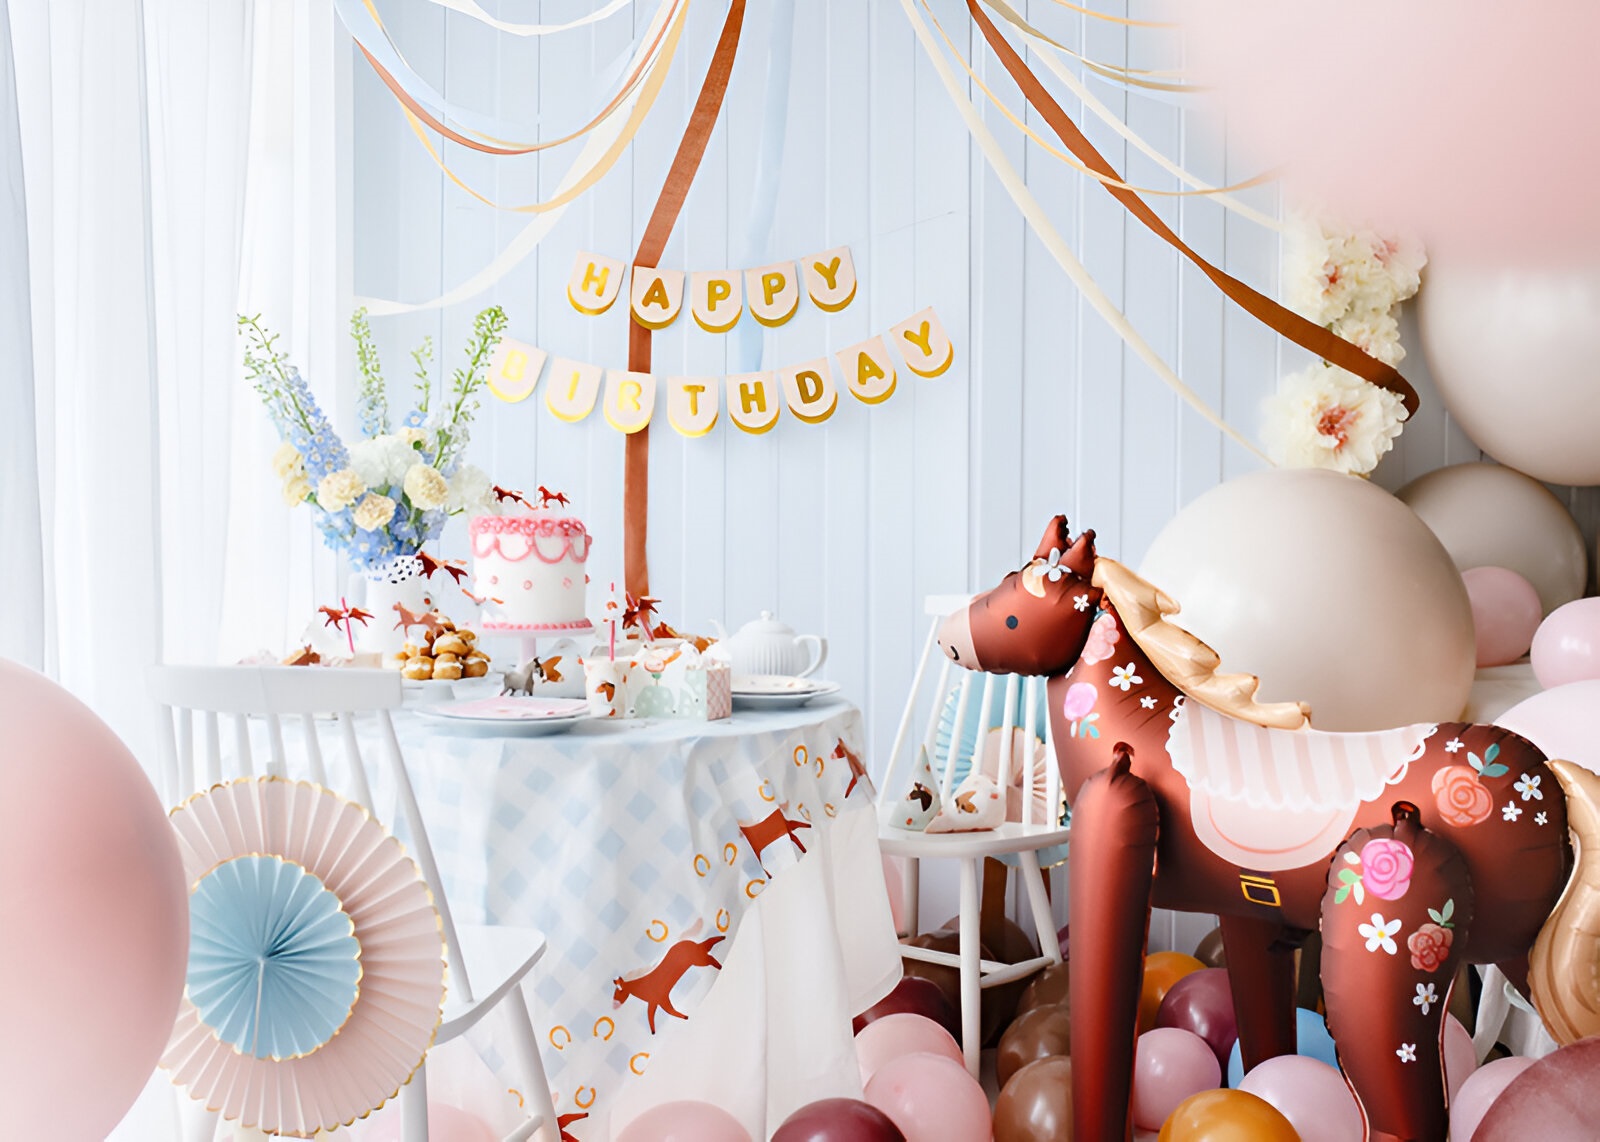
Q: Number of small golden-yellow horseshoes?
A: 15